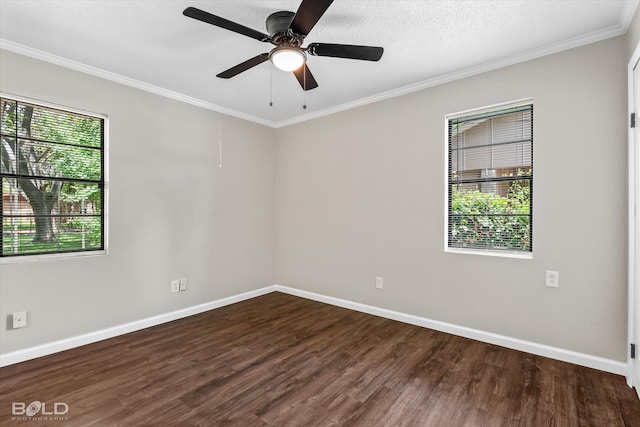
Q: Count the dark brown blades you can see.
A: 5